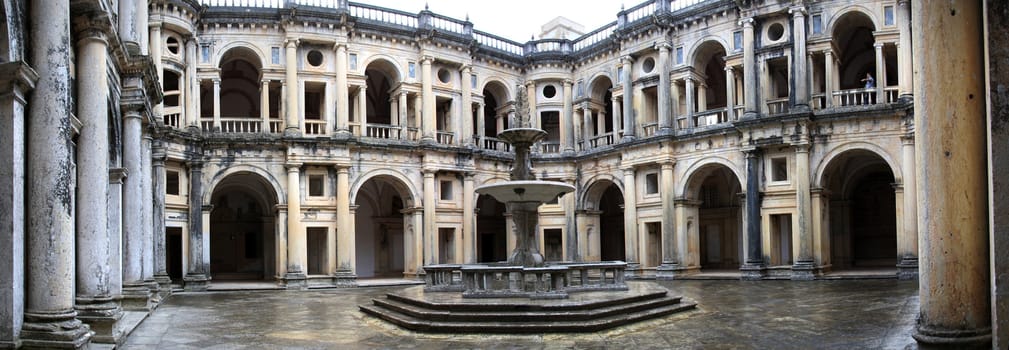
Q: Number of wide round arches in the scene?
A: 12